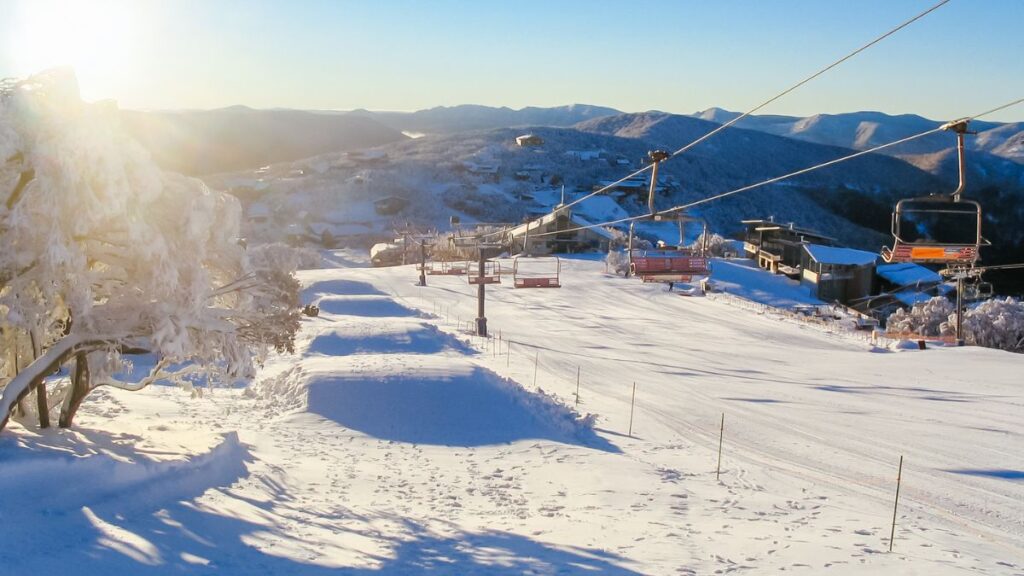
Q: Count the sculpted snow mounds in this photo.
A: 4